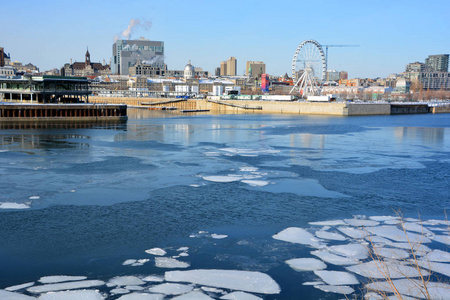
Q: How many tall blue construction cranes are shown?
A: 1